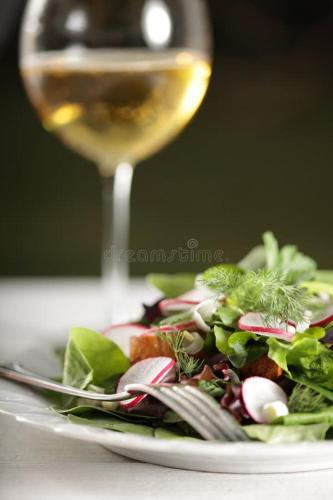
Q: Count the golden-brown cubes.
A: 2